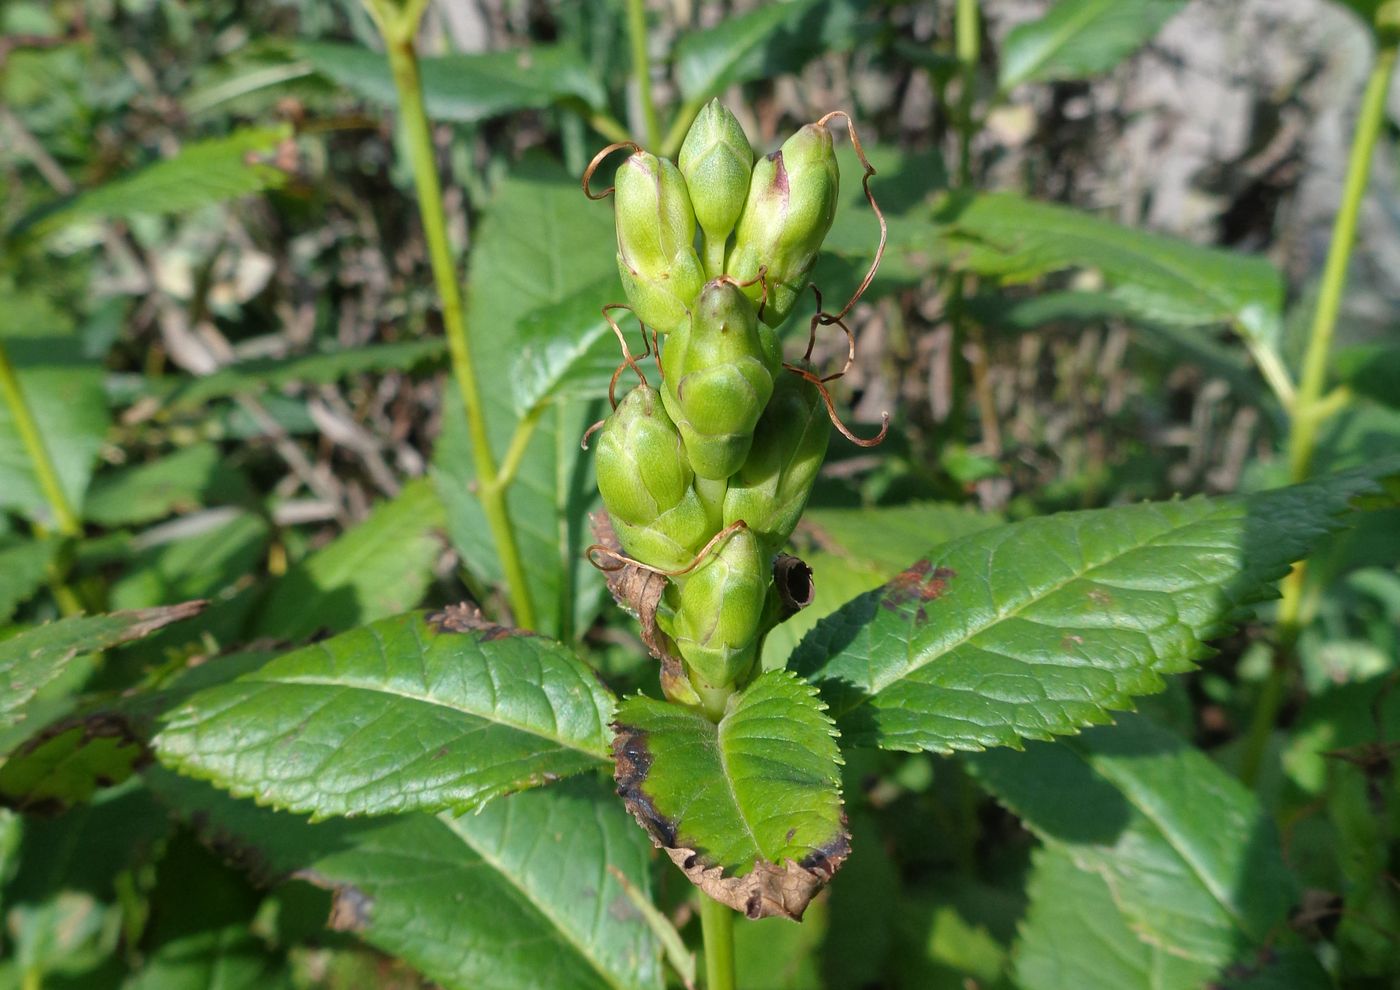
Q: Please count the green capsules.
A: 7